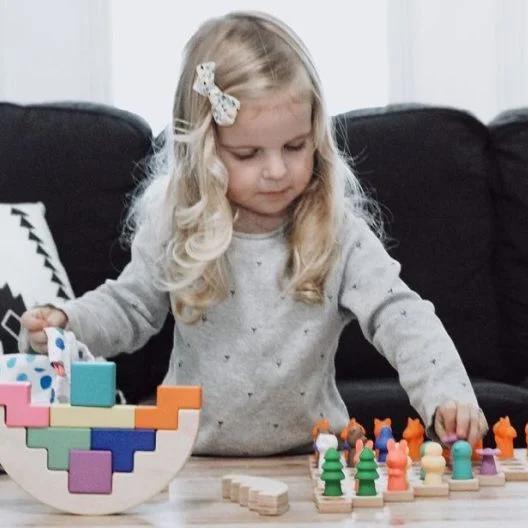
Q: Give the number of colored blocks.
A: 7